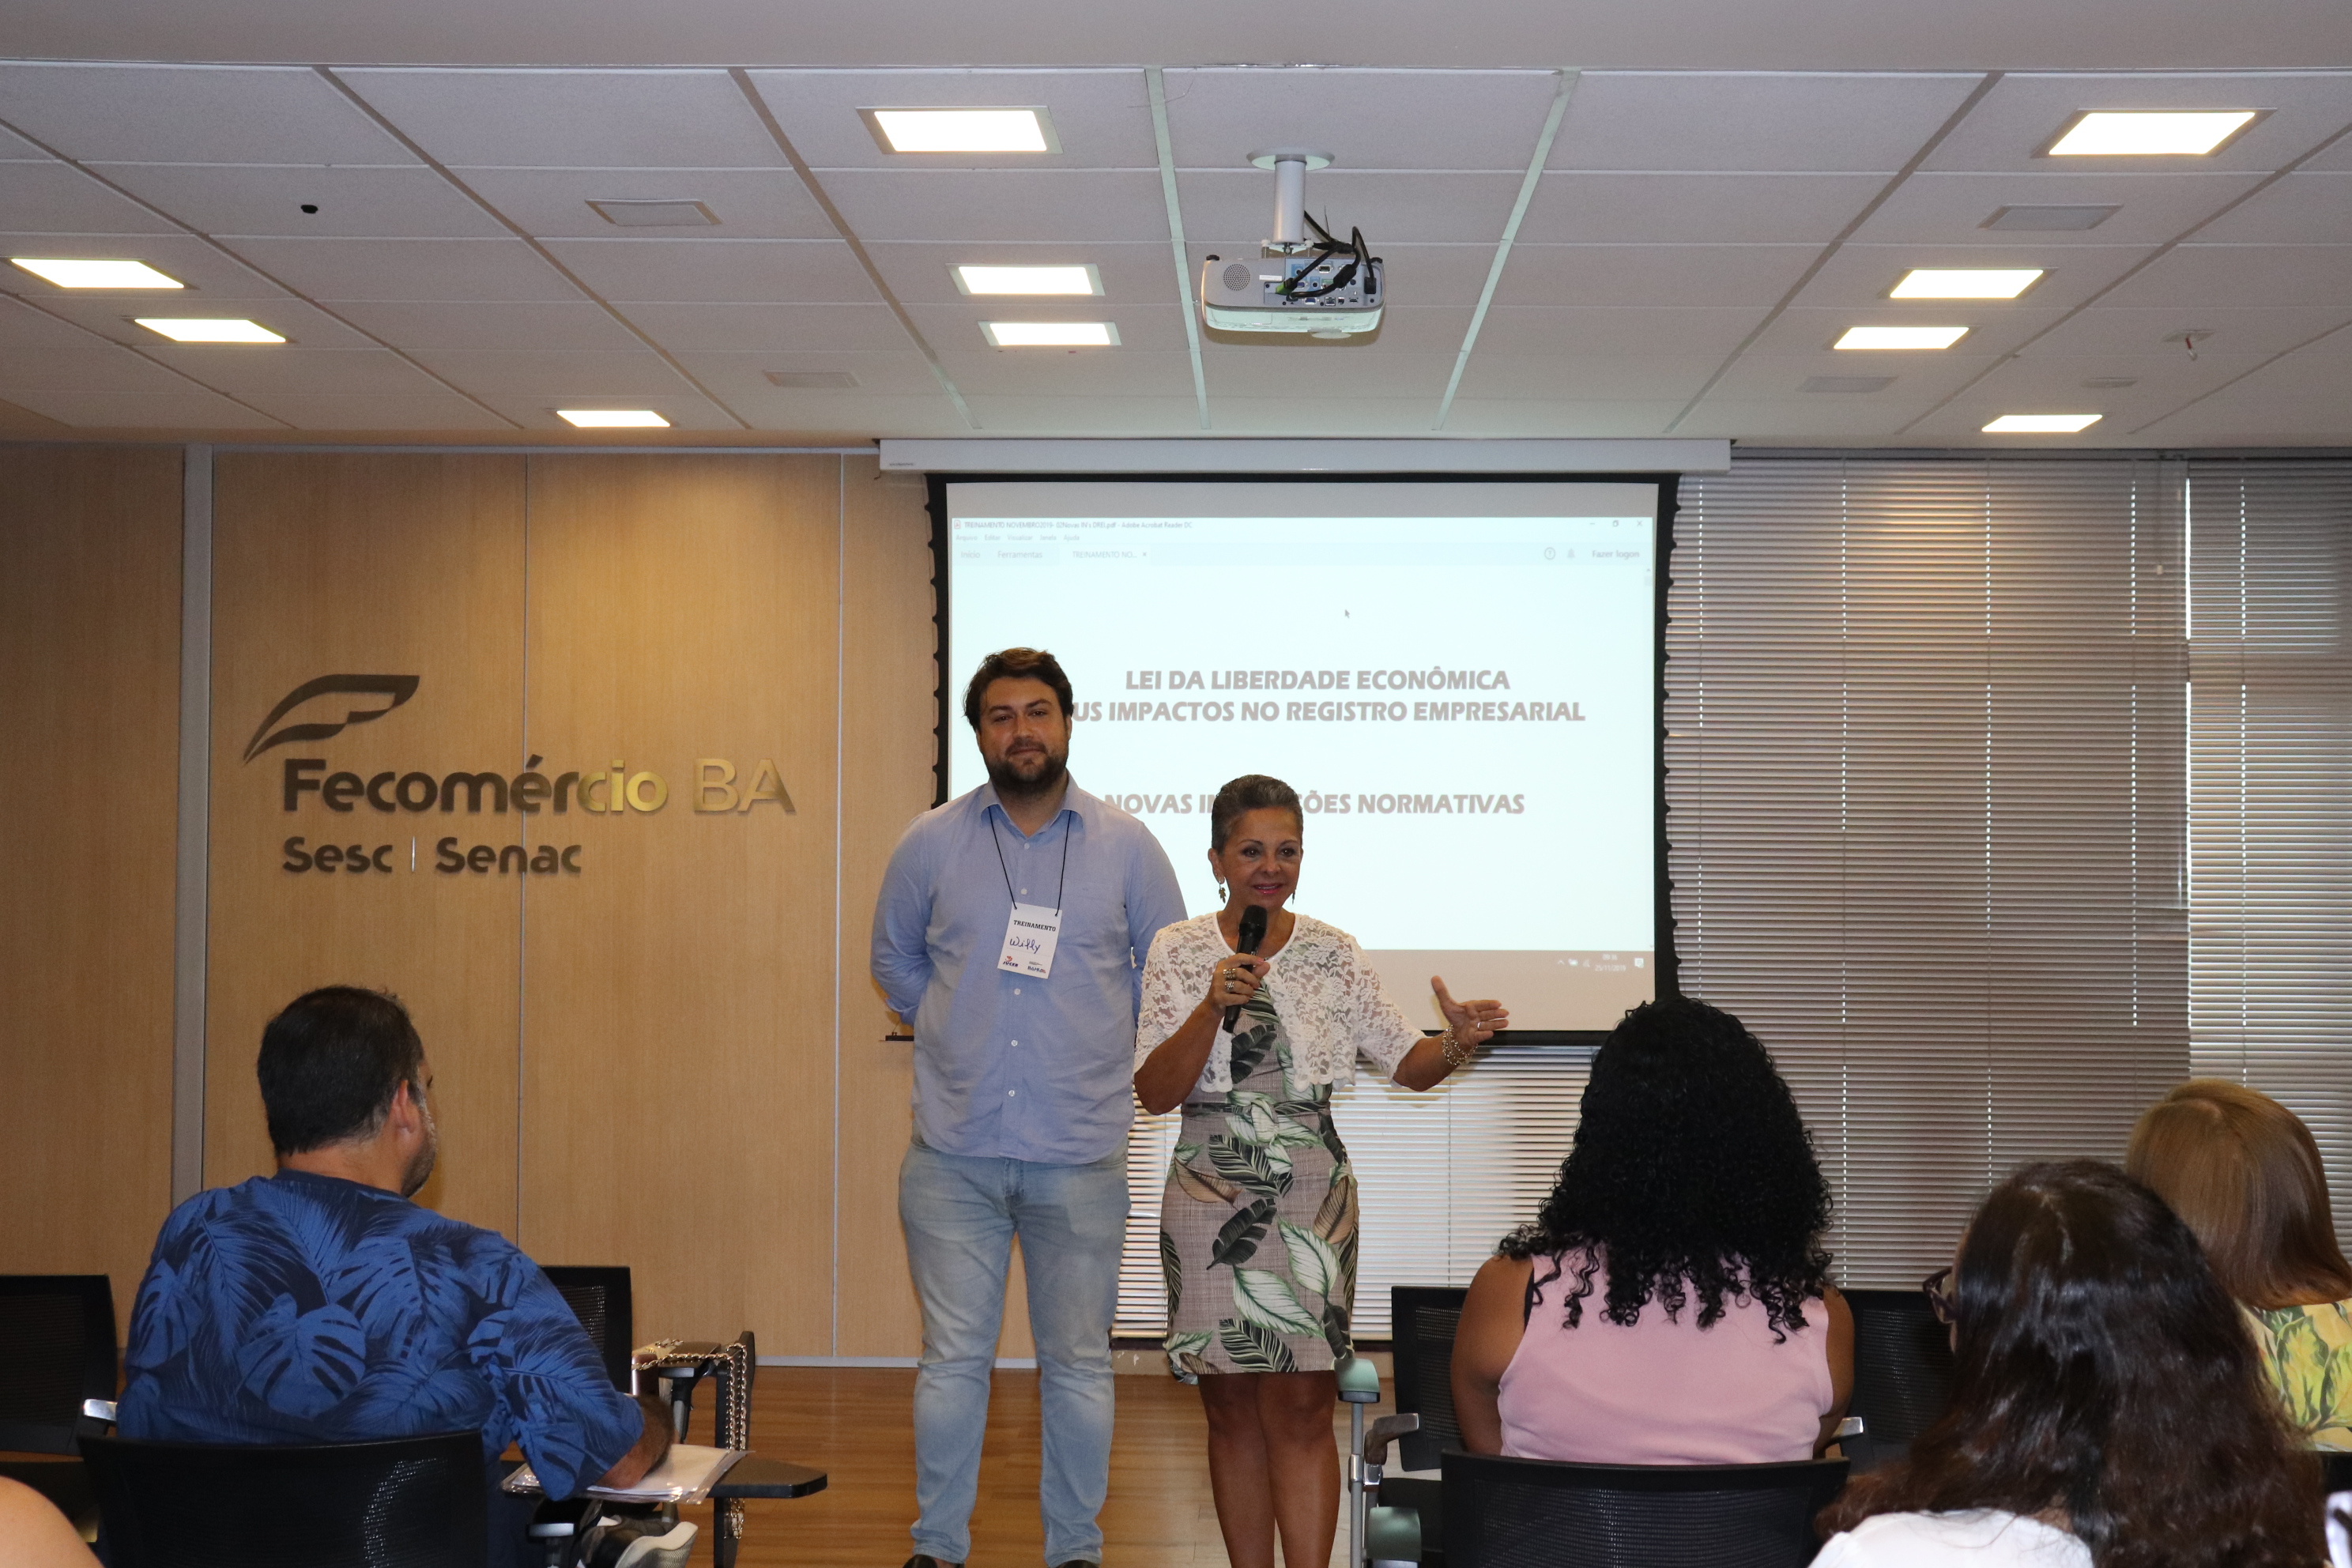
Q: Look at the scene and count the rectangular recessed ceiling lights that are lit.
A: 10